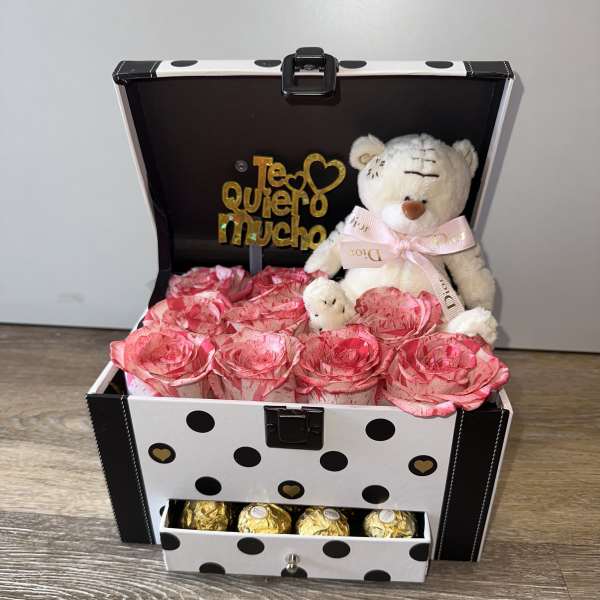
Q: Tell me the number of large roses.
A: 9